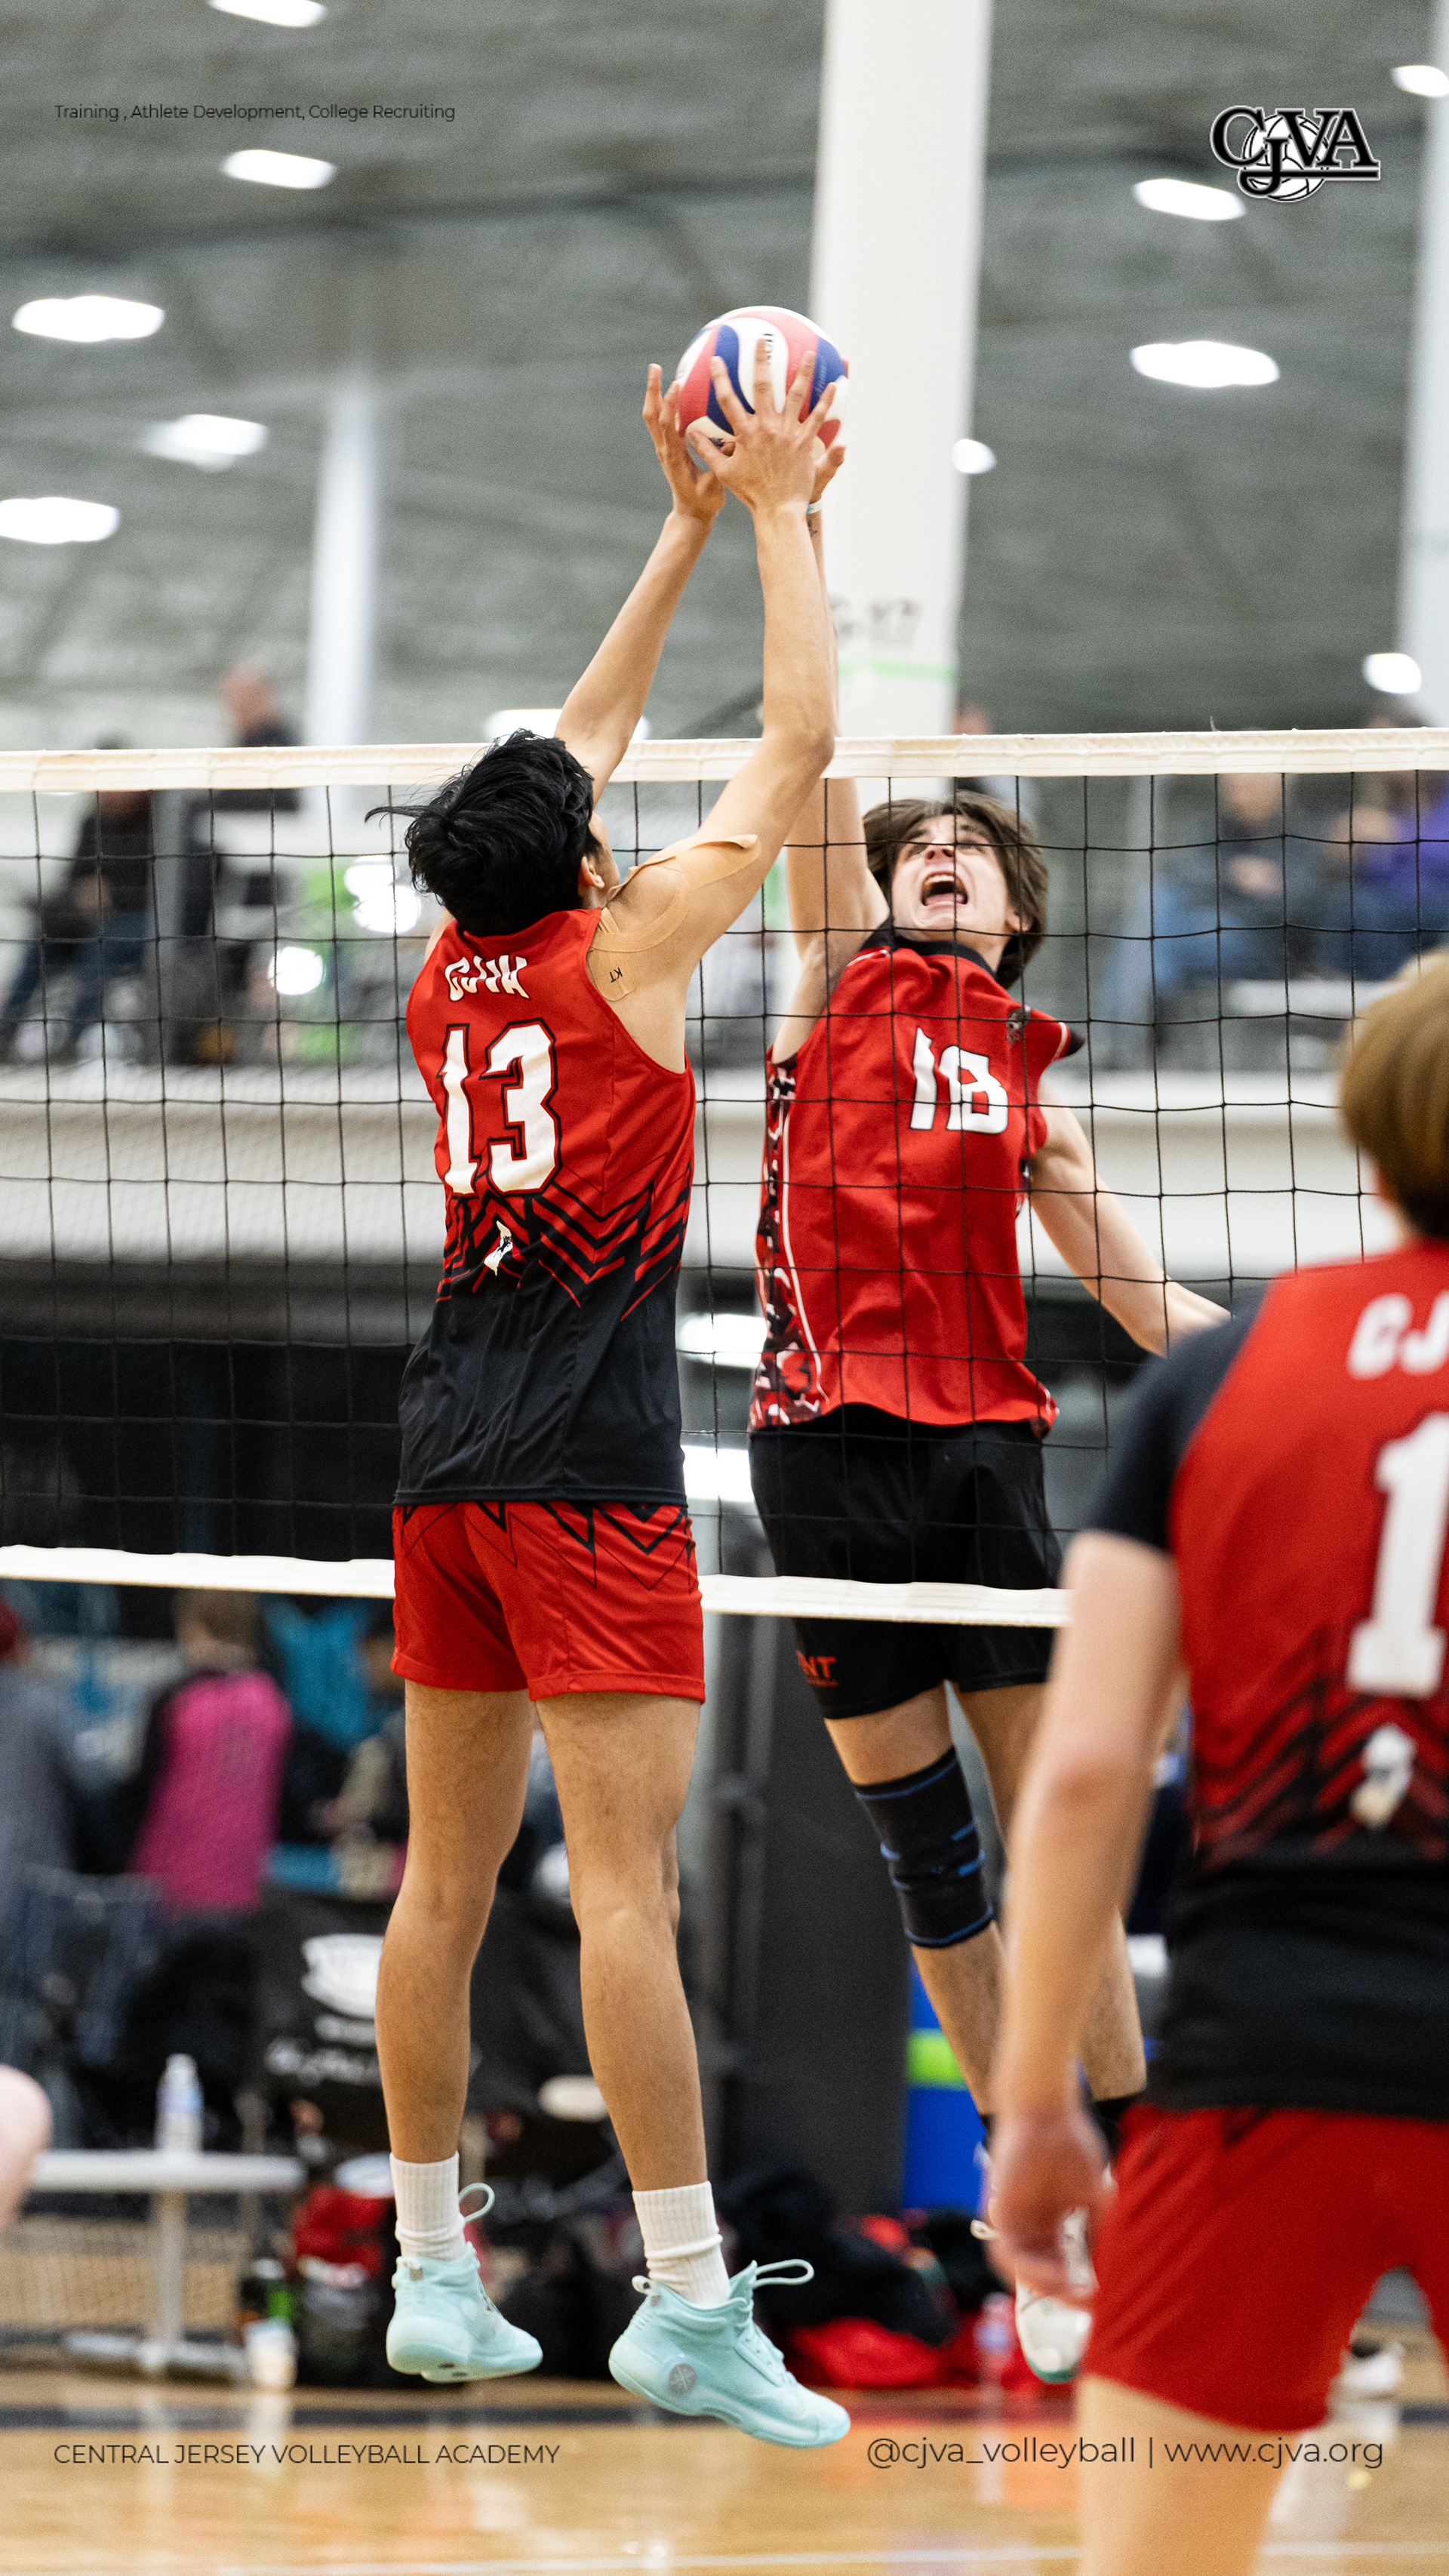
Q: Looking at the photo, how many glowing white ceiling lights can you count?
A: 11